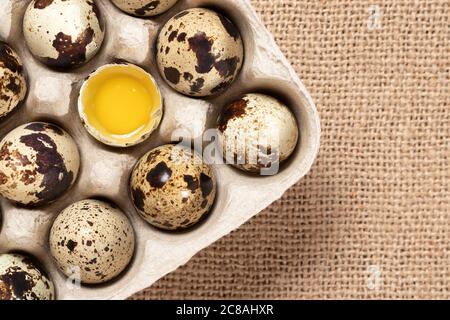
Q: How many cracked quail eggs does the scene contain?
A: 1